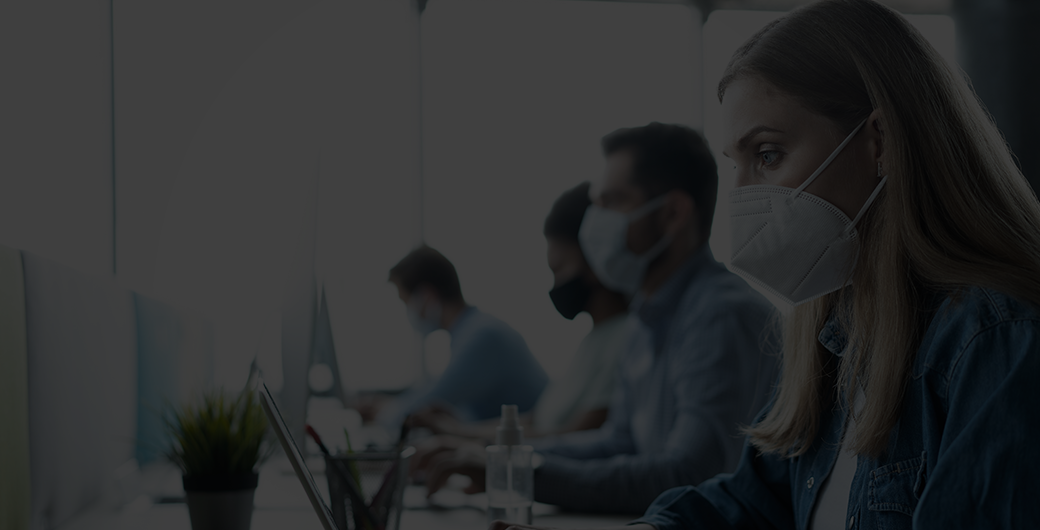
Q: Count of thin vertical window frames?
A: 3